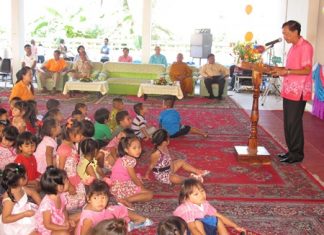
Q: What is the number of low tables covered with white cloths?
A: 2